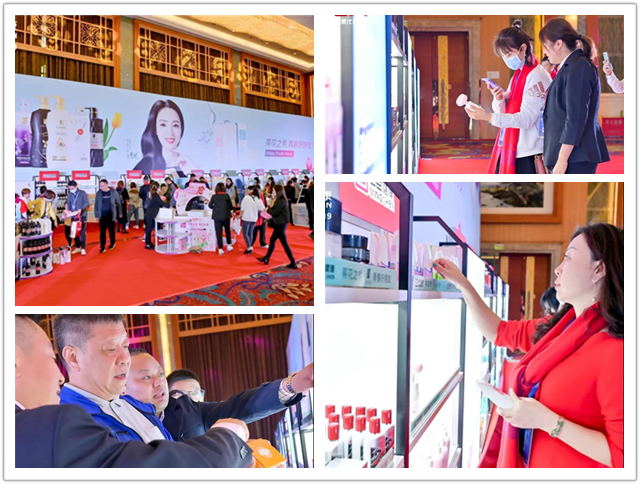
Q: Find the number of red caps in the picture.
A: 10